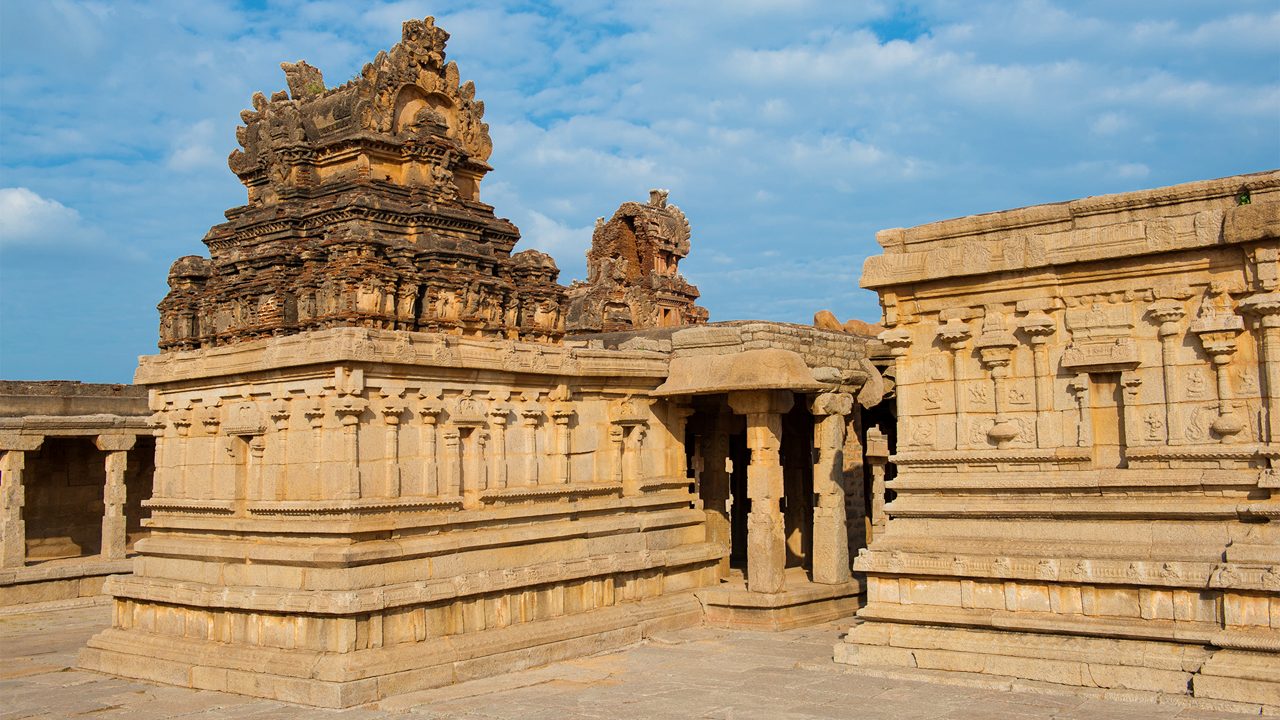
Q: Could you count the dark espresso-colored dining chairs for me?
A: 0